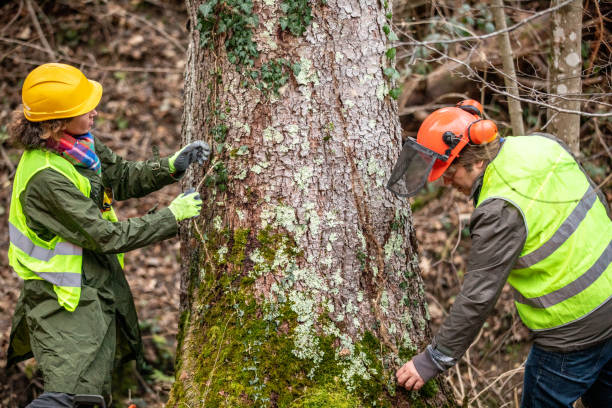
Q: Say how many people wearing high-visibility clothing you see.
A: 2